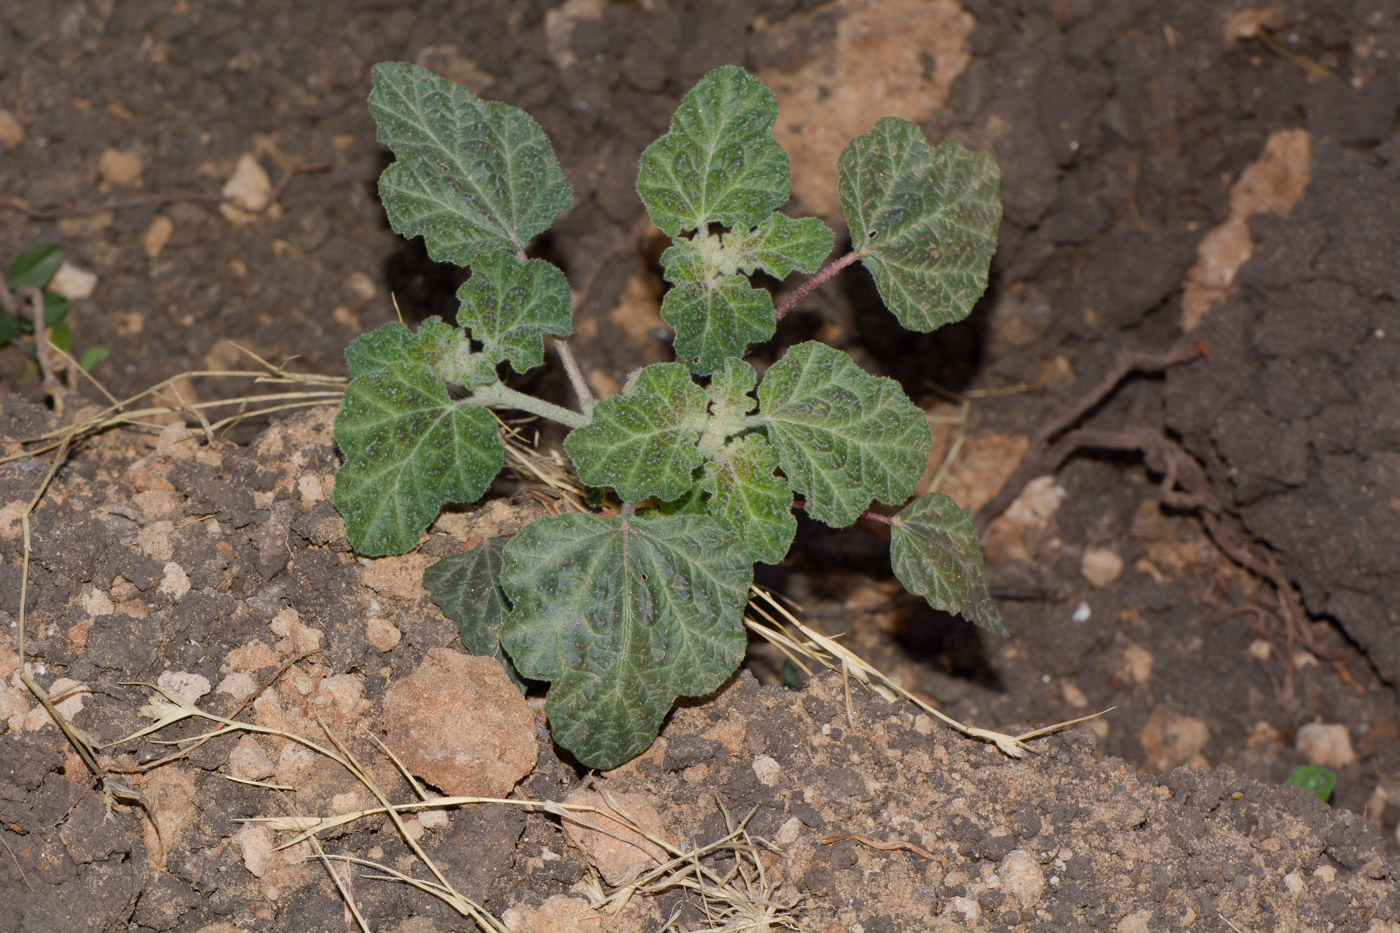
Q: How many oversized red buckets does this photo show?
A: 0